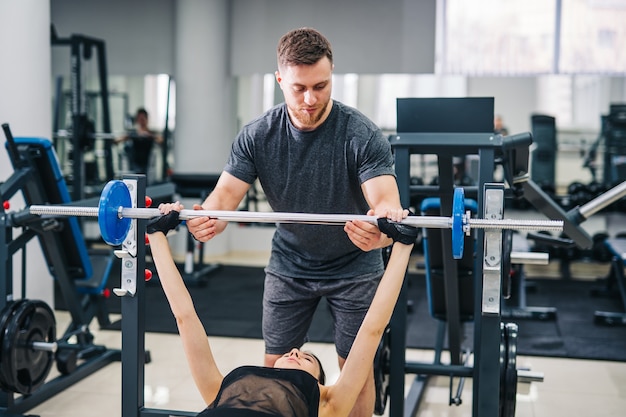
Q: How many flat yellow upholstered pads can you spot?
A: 0